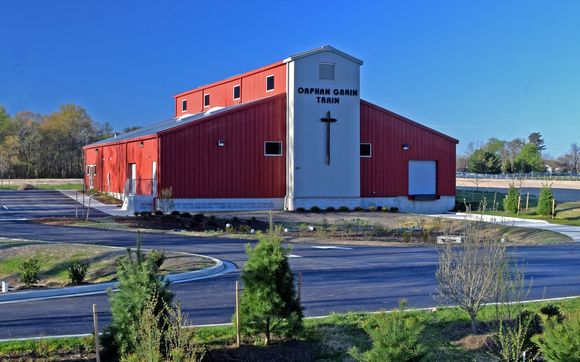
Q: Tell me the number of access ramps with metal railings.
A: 1